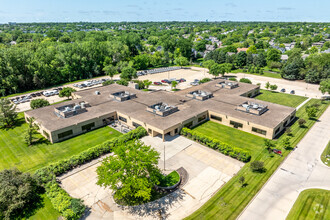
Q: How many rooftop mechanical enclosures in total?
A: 6